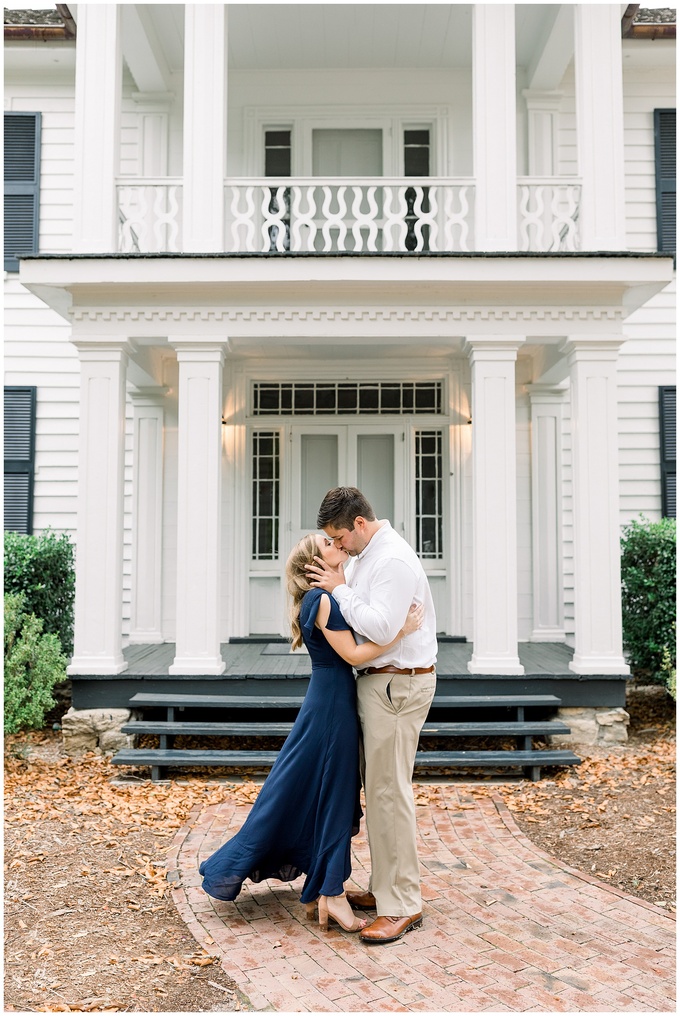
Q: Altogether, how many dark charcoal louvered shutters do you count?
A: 4